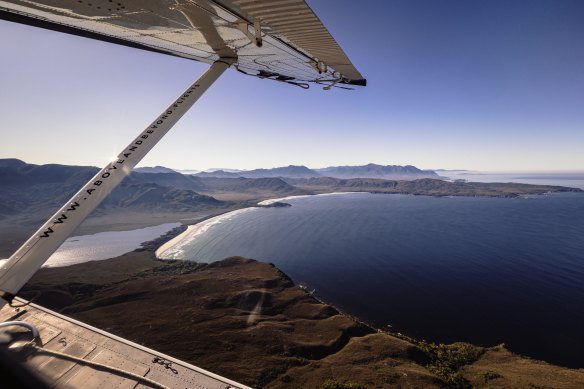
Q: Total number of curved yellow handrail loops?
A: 0